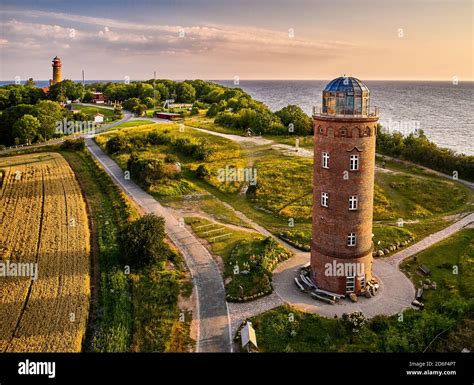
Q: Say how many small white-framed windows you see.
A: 5